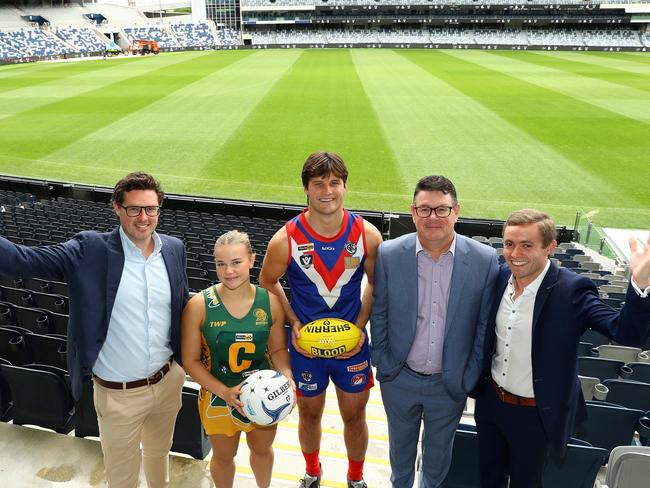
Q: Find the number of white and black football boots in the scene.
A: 2